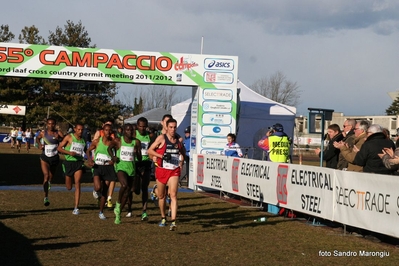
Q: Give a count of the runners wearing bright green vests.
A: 4